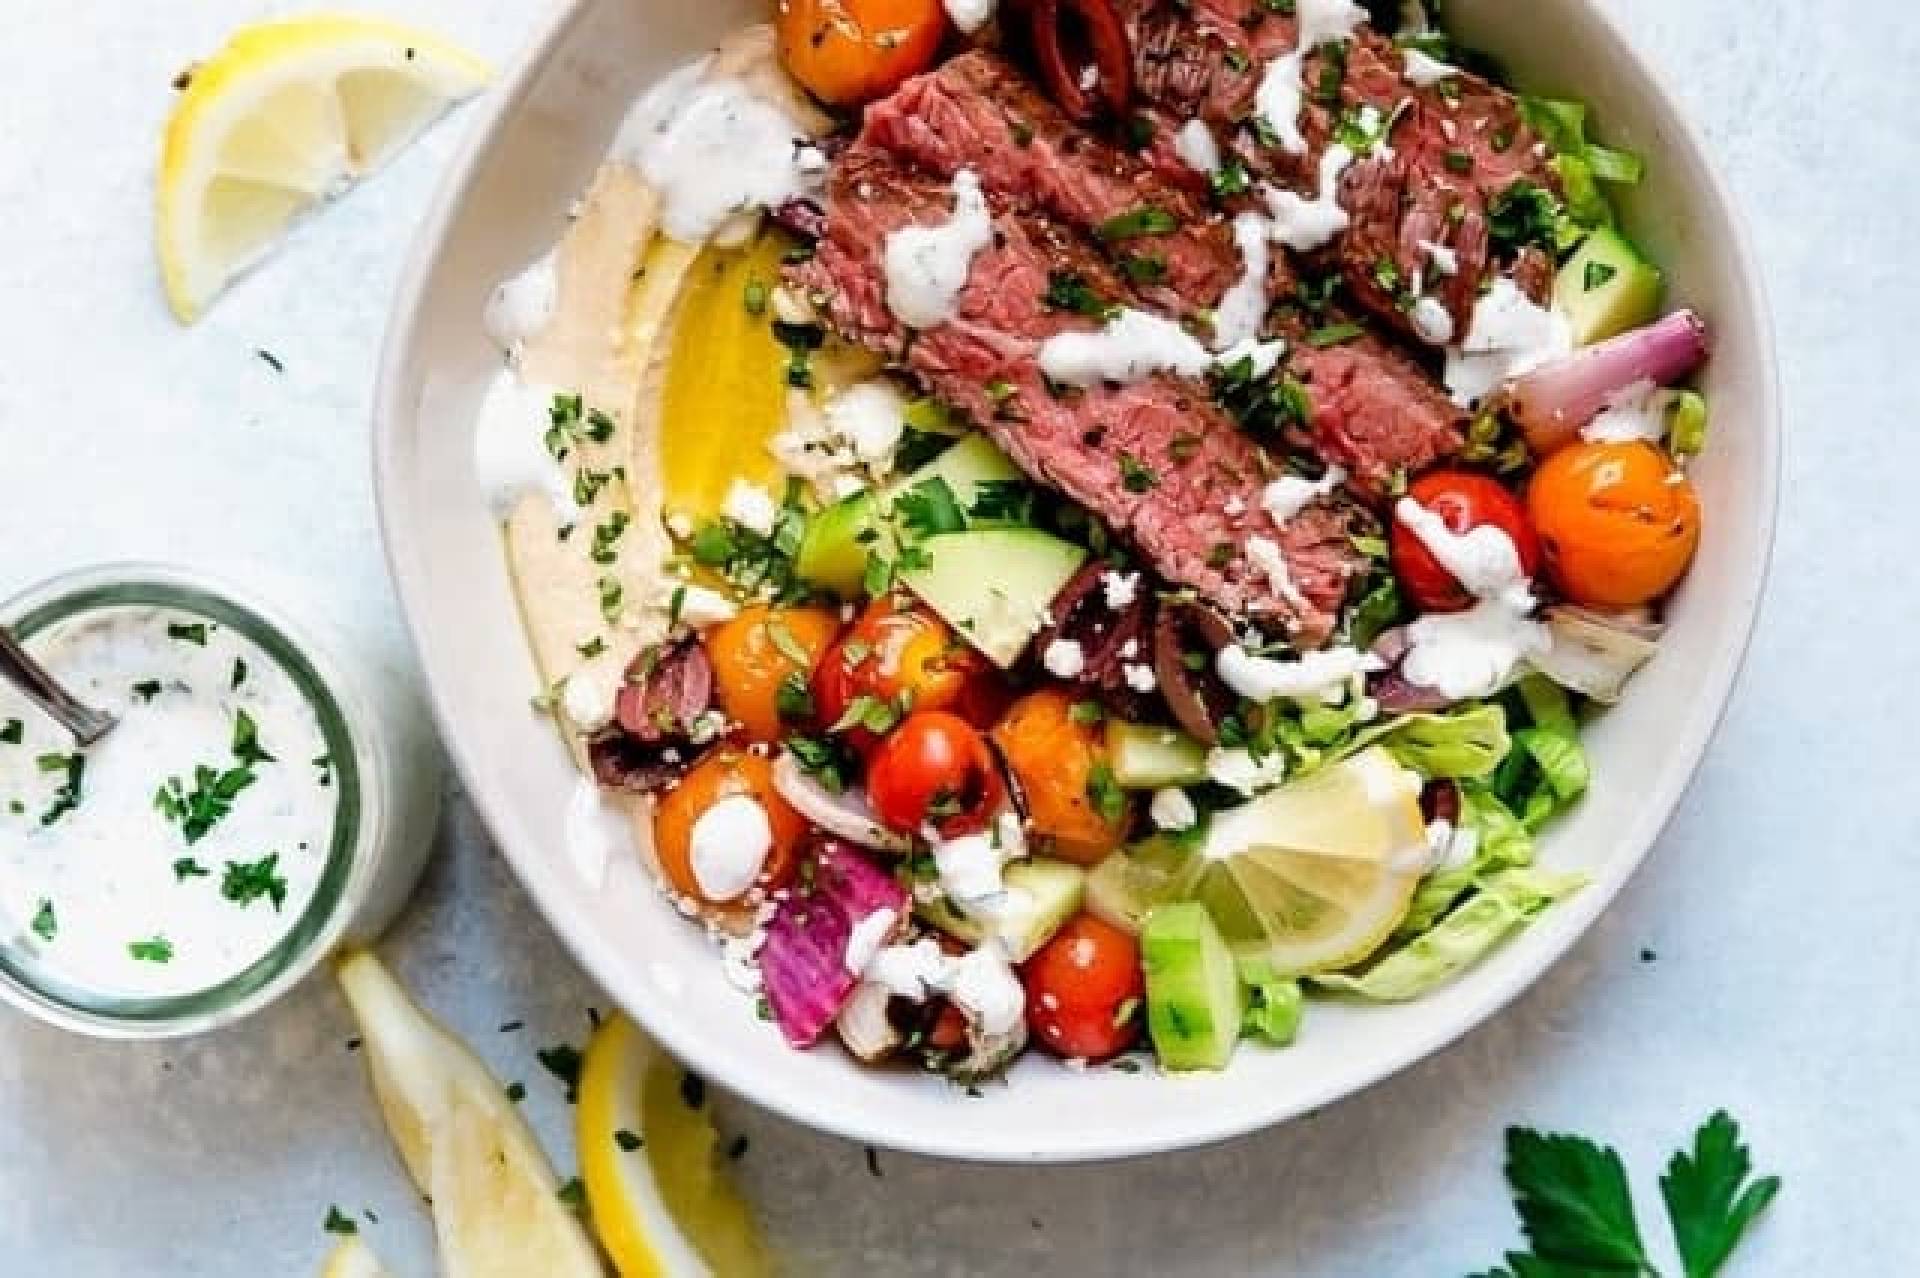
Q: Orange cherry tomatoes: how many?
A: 5